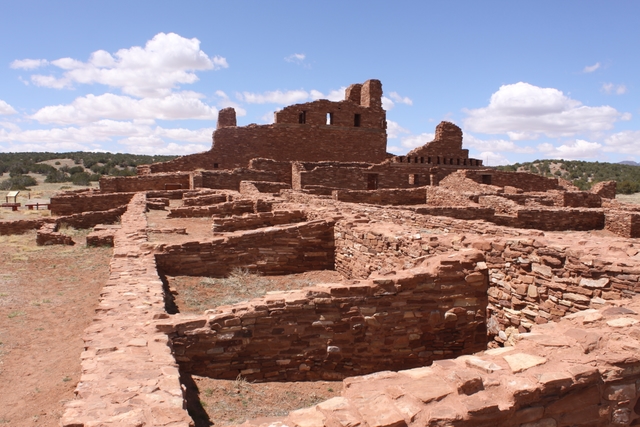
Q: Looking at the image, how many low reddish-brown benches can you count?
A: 2